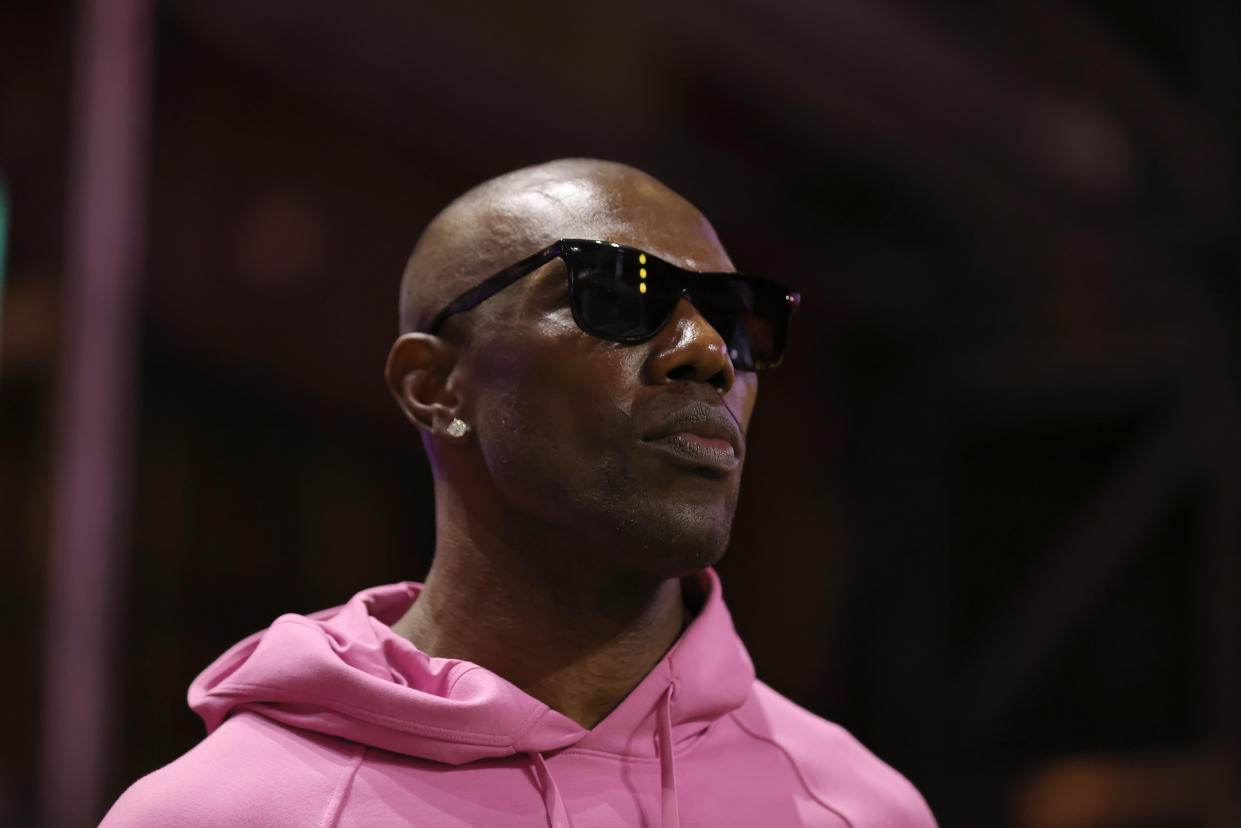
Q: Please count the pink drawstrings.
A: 2